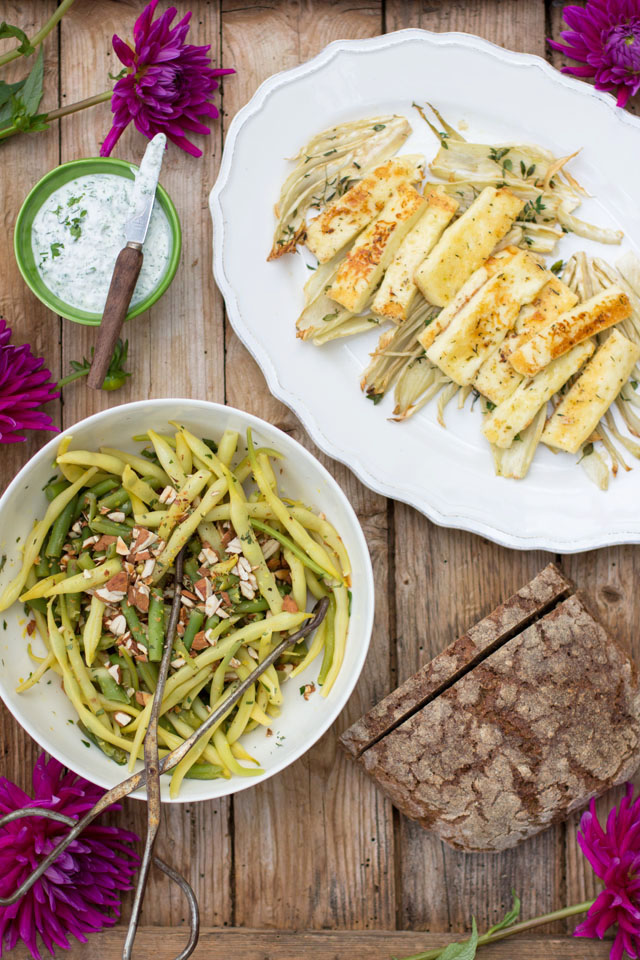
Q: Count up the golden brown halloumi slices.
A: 10